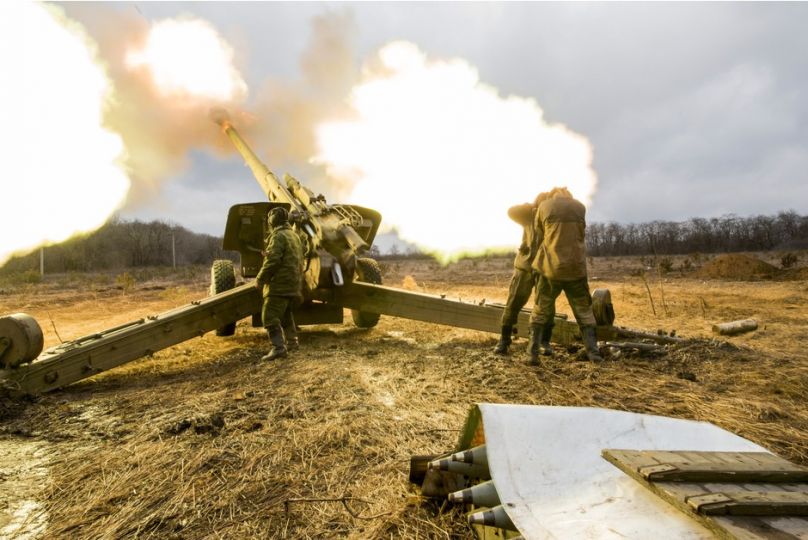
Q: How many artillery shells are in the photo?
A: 4